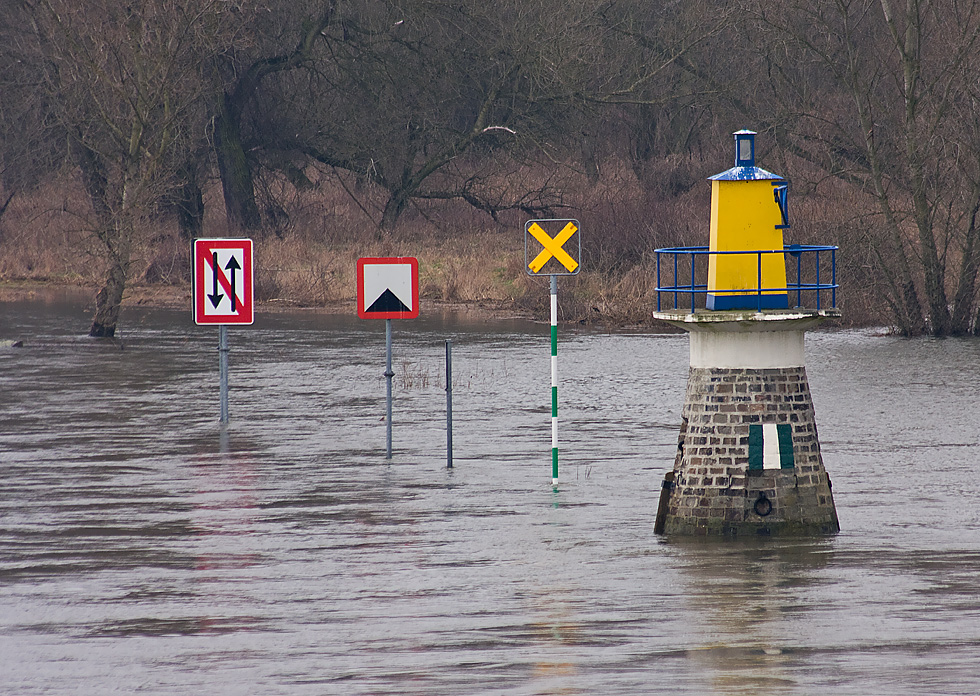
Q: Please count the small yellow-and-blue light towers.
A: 1